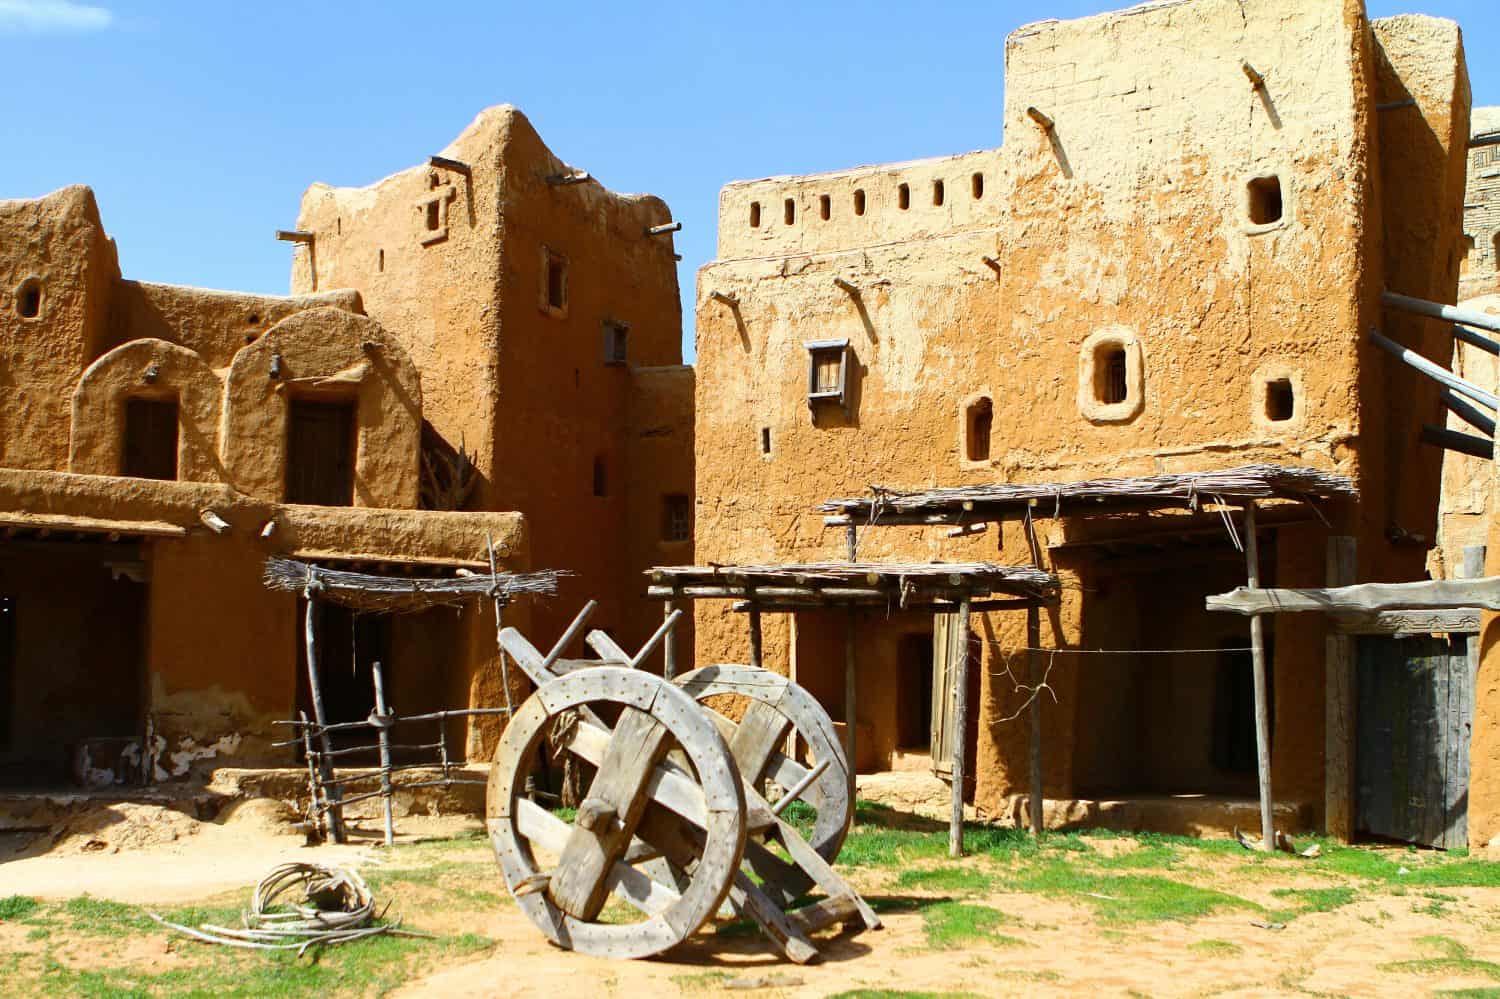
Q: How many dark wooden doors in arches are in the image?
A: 2